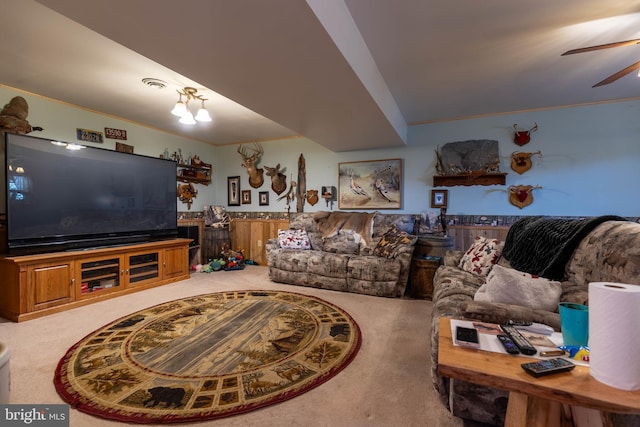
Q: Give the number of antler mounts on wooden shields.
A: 3